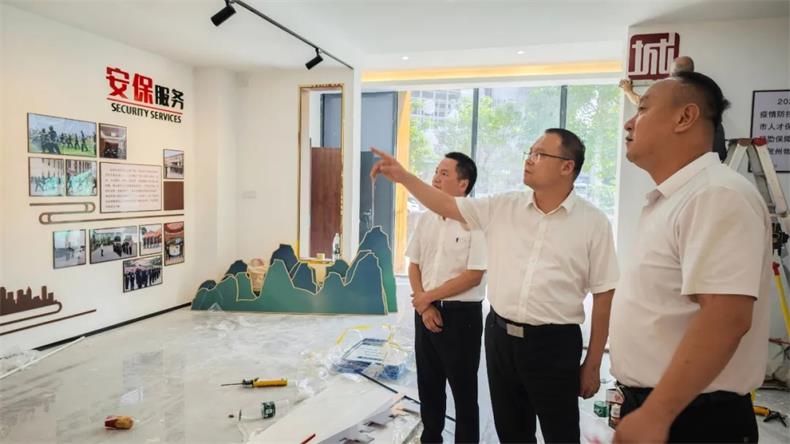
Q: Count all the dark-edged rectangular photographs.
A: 10